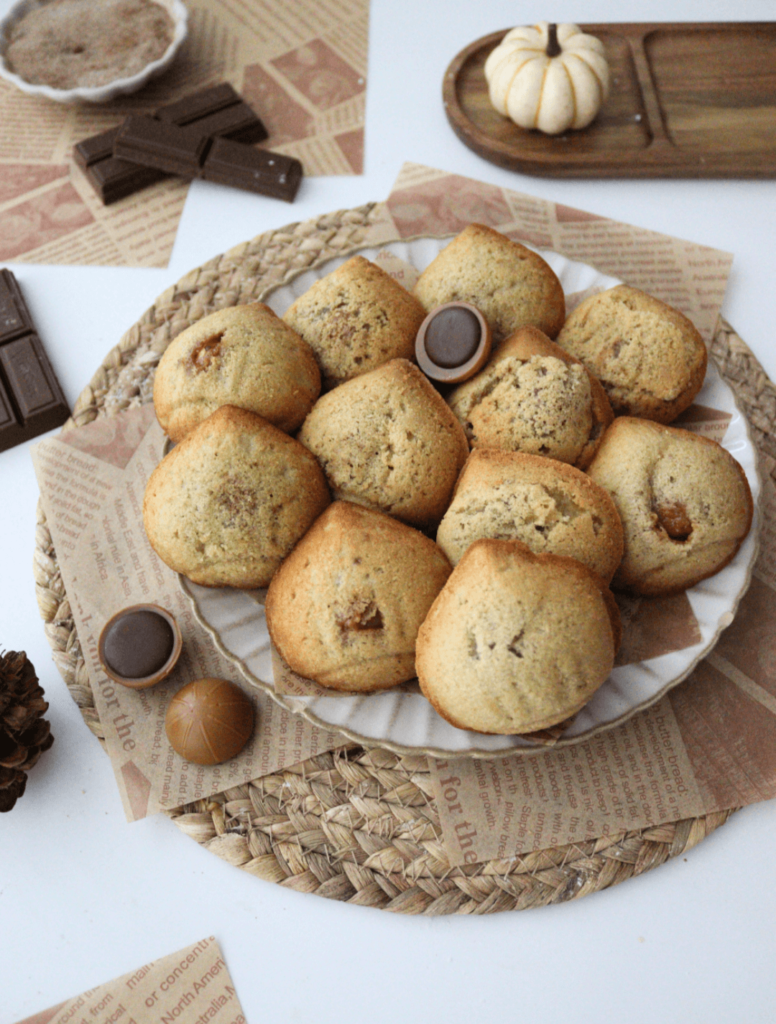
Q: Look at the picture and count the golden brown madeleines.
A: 11